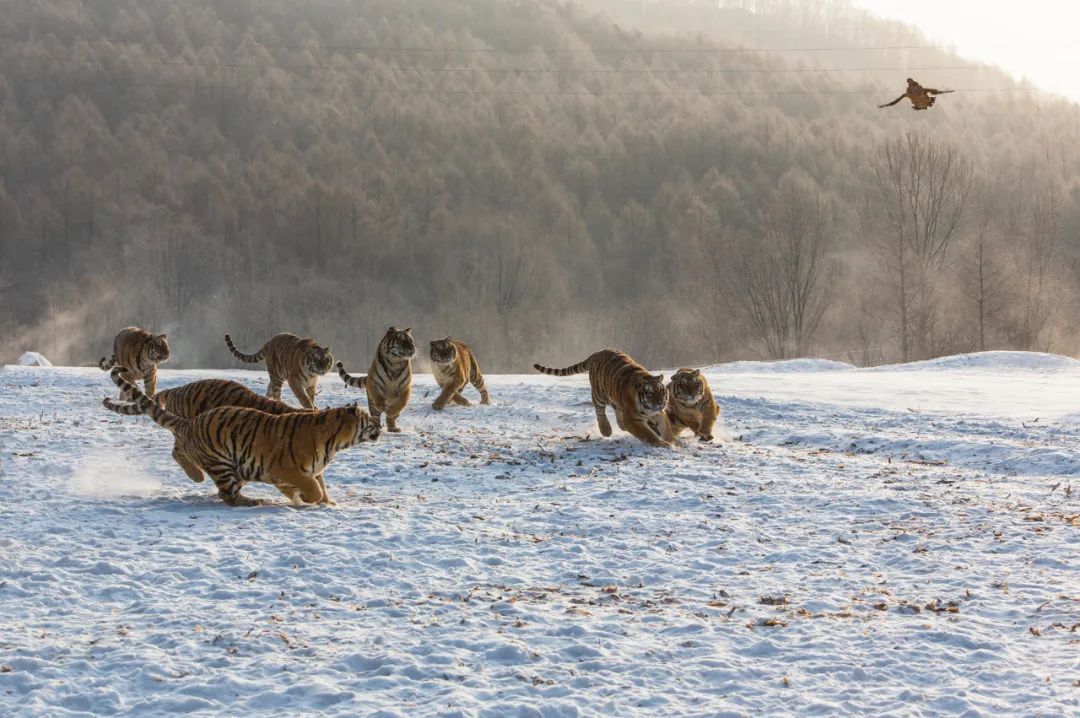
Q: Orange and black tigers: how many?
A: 8